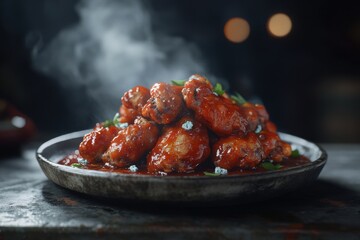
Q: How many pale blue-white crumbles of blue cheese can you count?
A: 6